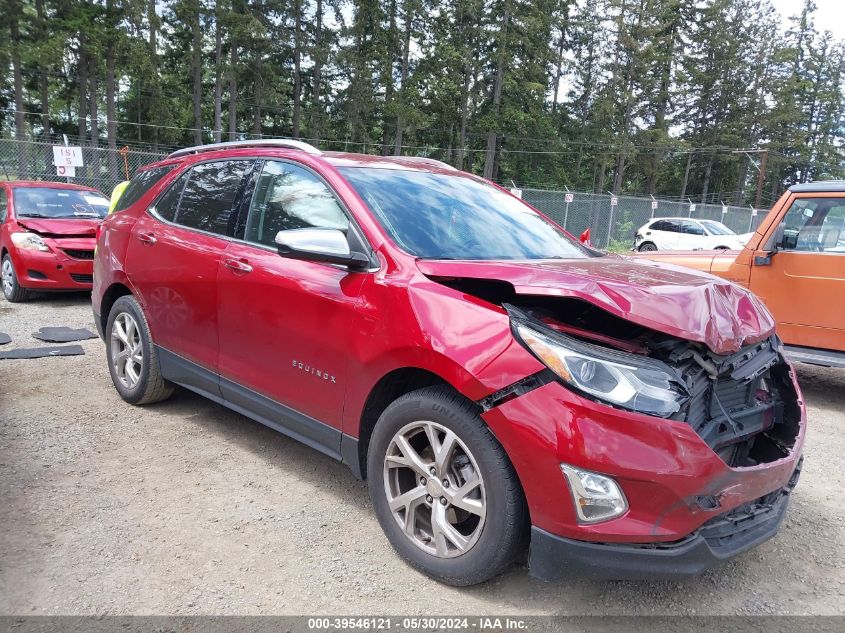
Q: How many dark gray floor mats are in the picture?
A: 3